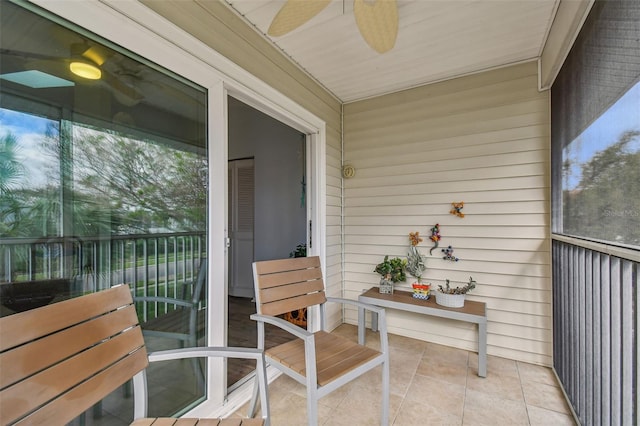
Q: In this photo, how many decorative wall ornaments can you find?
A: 4